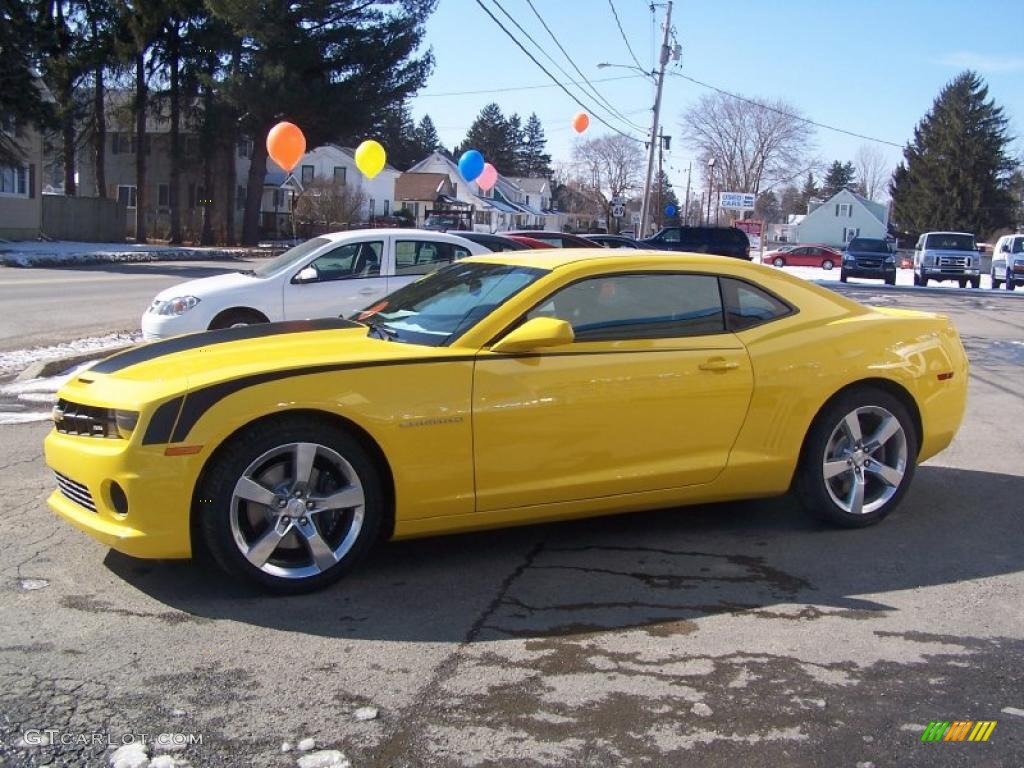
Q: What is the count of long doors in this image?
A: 1